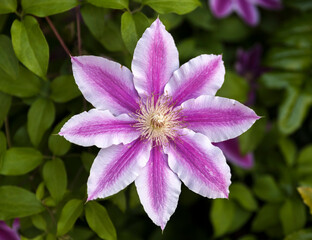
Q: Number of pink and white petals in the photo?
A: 8